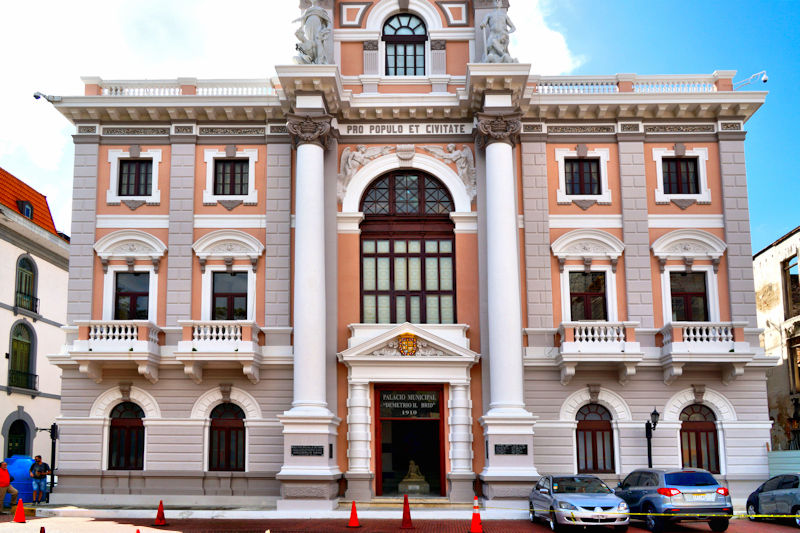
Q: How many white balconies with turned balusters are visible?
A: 4